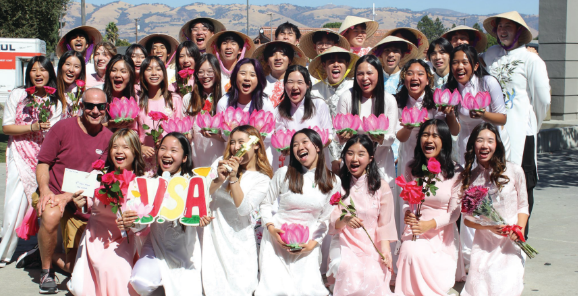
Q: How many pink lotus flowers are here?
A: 13